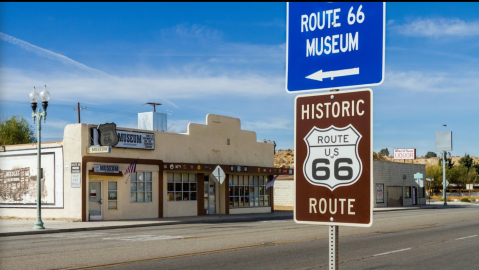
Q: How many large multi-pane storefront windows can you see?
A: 3